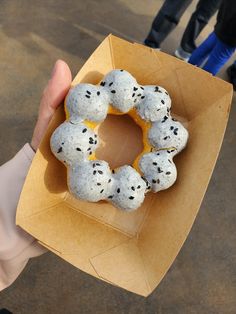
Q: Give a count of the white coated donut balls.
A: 8